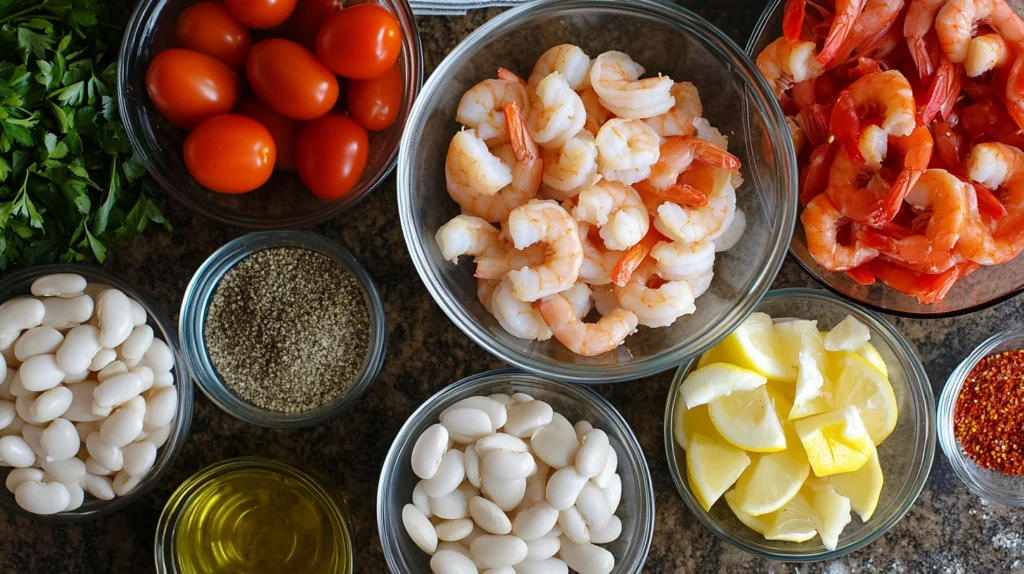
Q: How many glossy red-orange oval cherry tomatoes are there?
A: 10